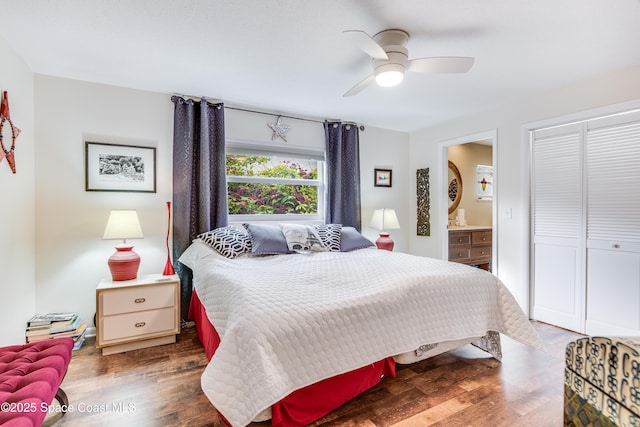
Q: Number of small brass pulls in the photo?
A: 2